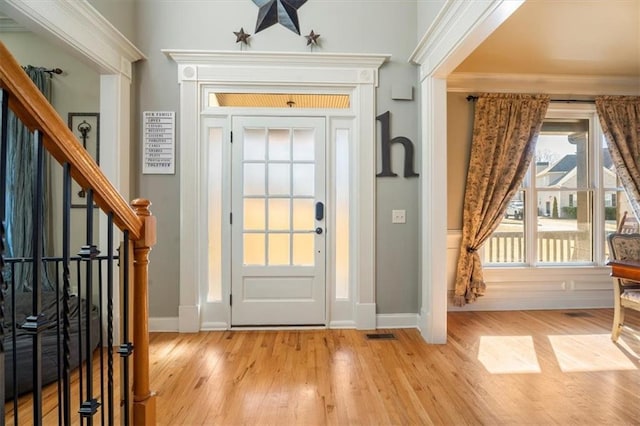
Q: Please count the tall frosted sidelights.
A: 2